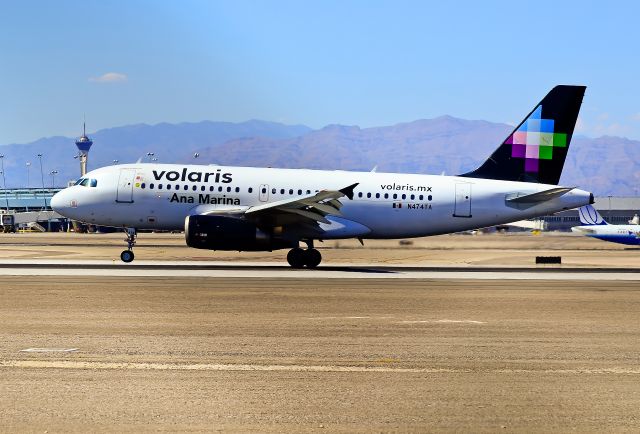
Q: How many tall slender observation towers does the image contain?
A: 1